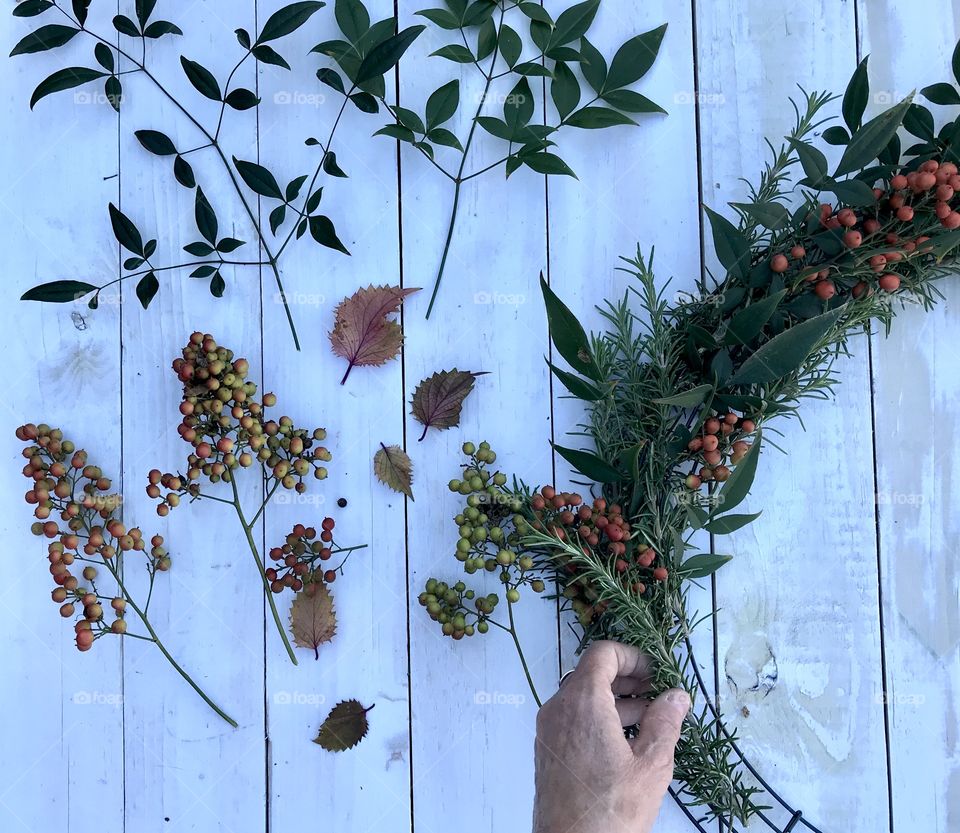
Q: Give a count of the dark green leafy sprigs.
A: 2